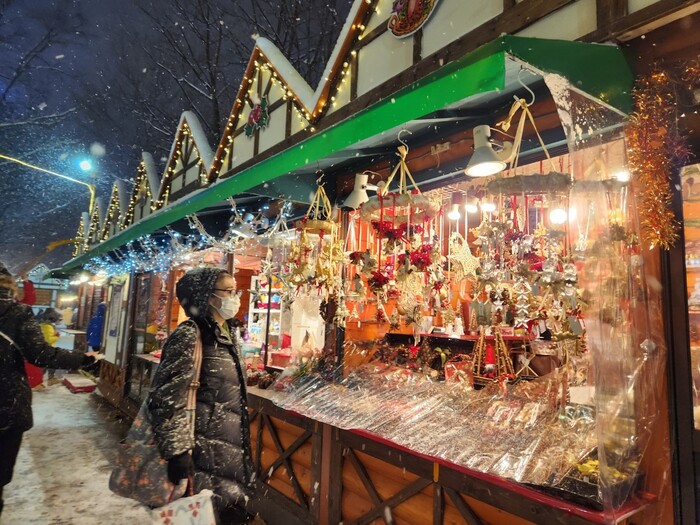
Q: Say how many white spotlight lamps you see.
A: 2